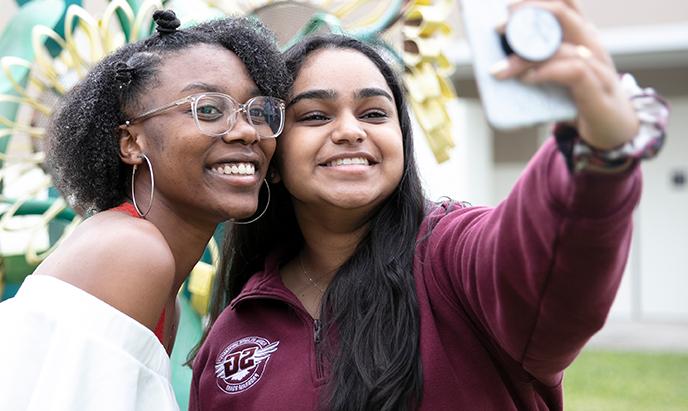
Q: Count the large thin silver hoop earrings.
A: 2